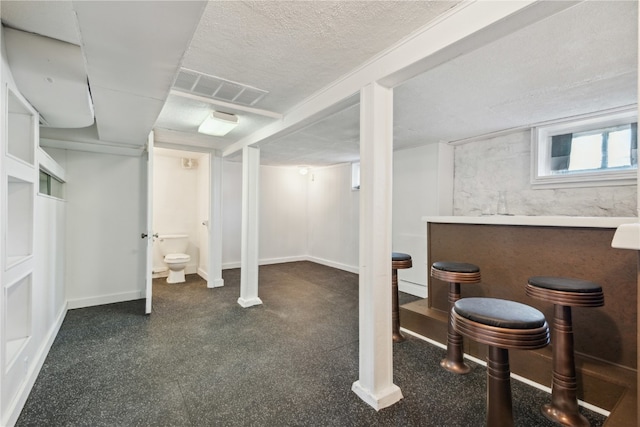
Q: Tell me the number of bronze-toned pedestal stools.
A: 4